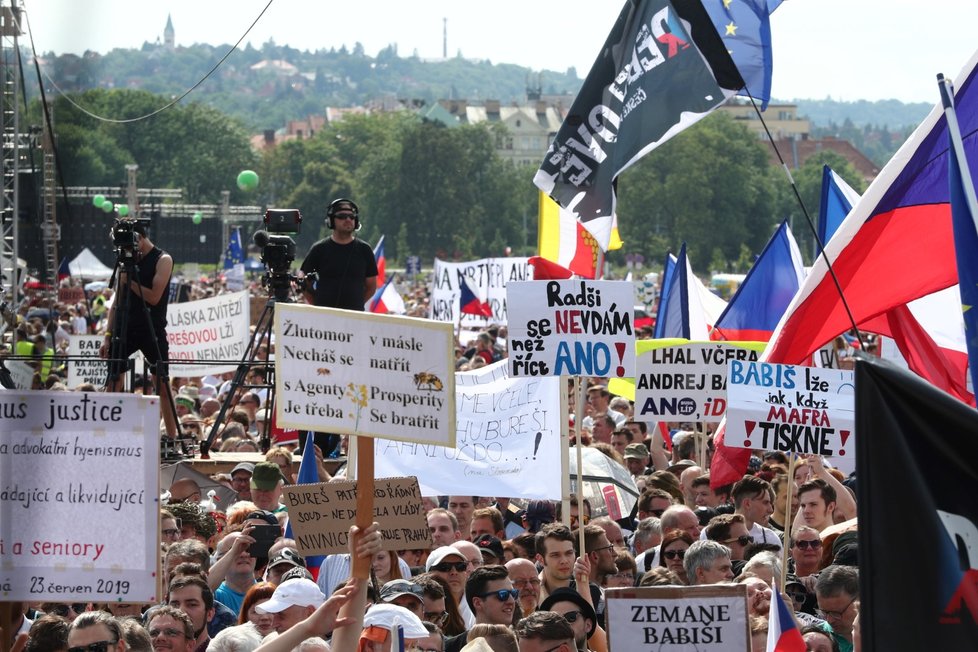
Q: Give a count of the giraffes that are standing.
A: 0